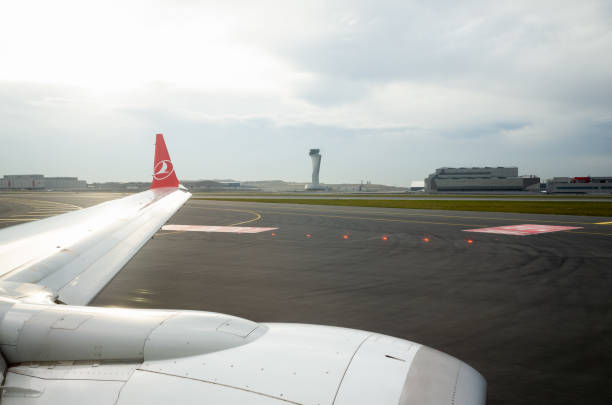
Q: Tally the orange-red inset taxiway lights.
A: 6